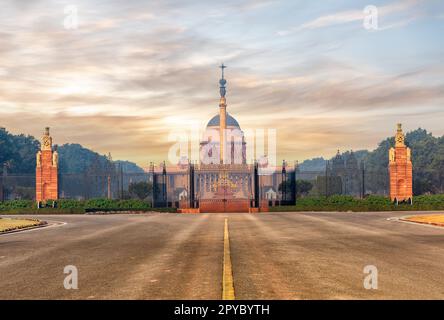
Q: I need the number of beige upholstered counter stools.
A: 0